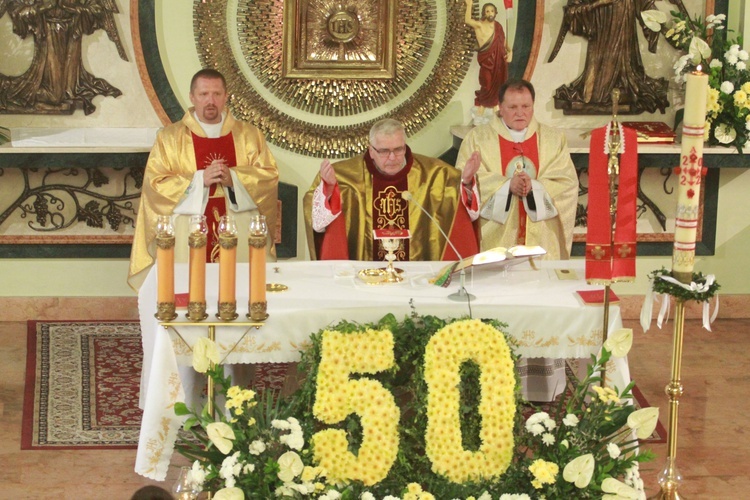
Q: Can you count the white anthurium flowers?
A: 11